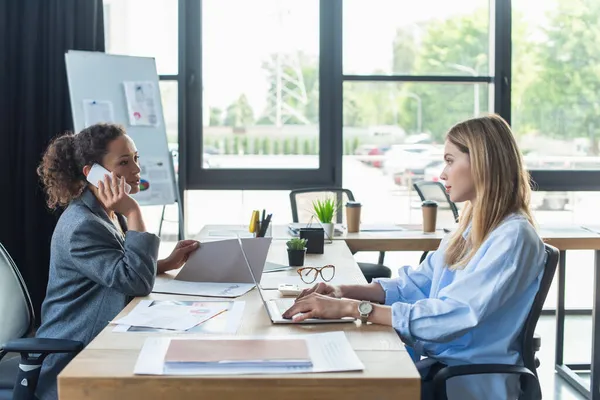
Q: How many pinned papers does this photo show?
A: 3